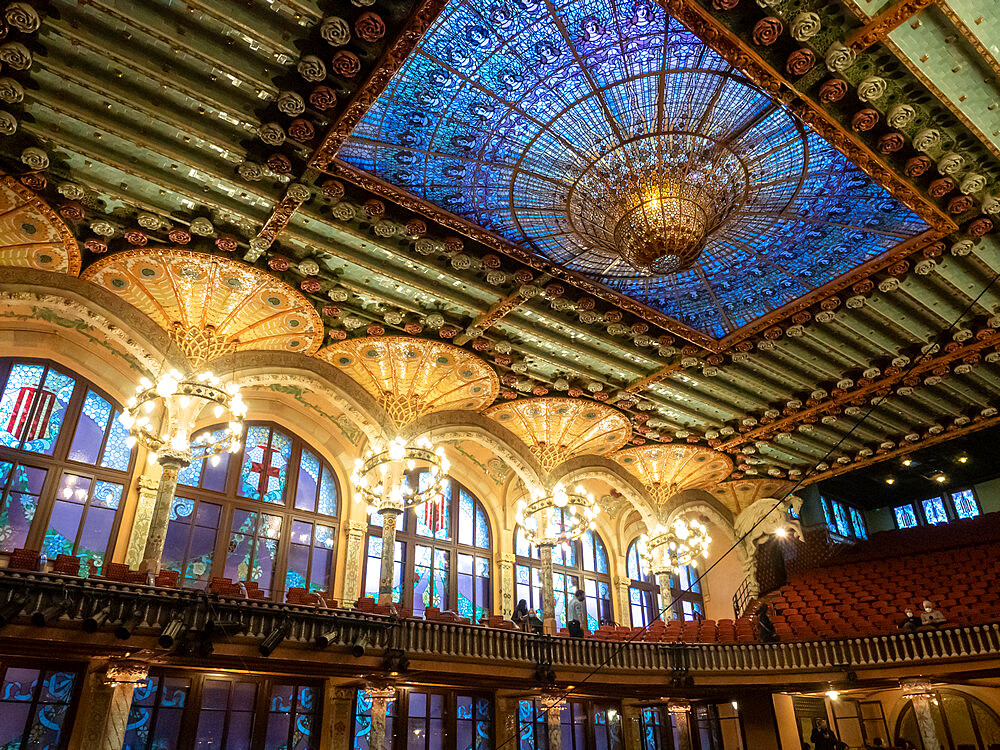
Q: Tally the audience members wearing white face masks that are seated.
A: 2